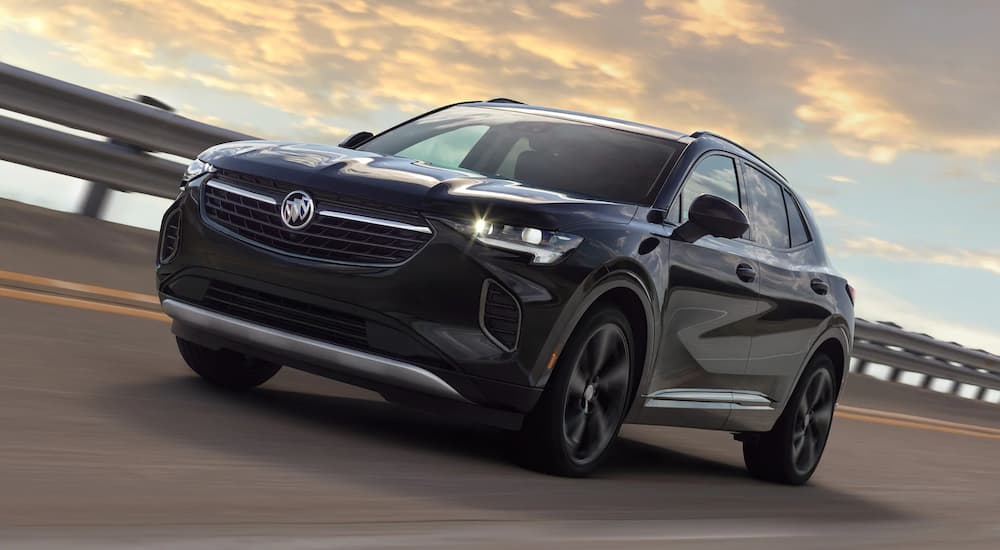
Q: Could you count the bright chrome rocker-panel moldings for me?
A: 1